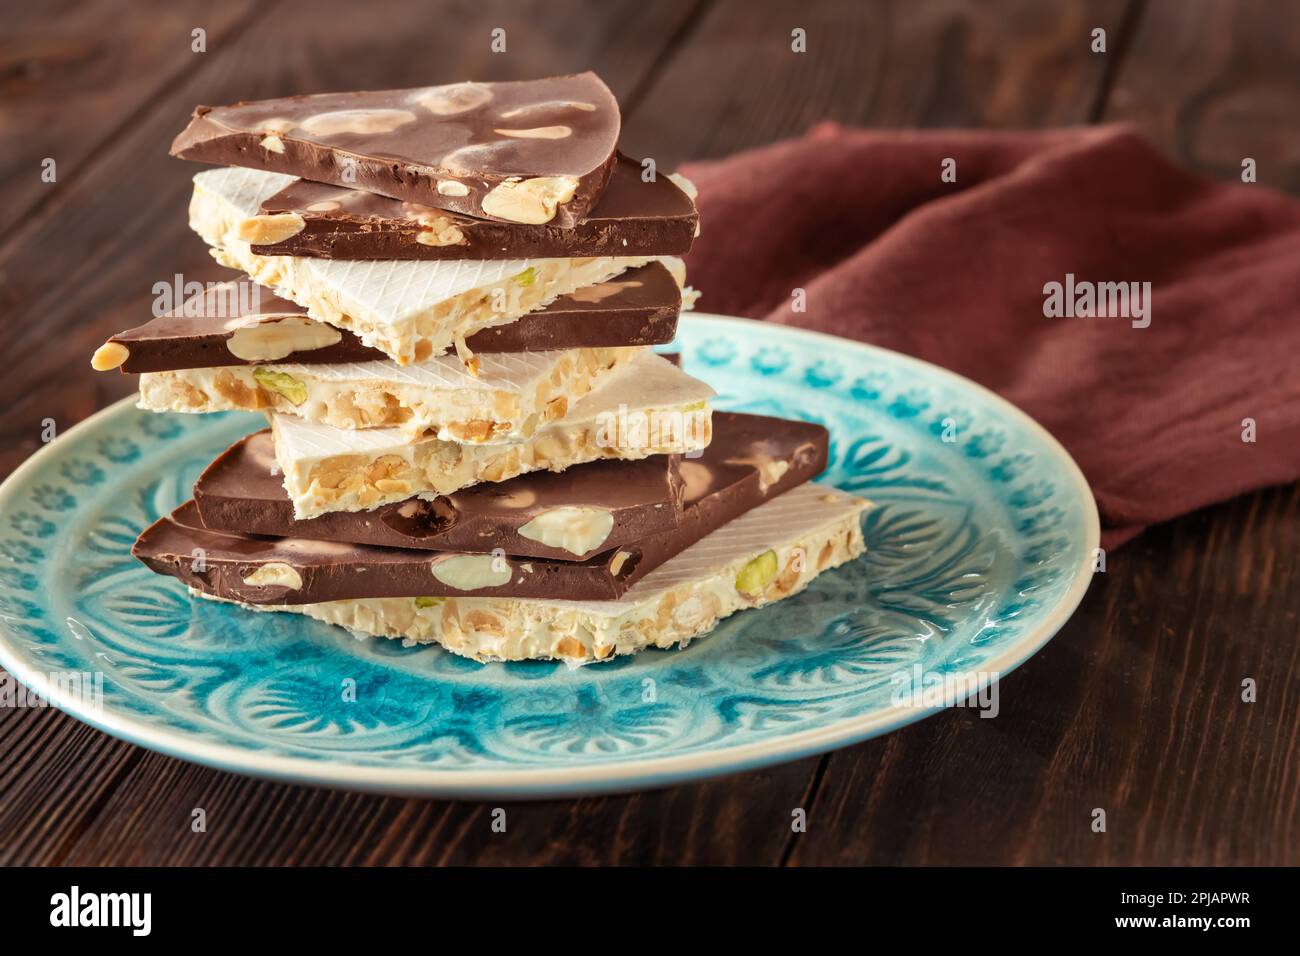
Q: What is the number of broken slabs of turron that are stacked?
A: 9